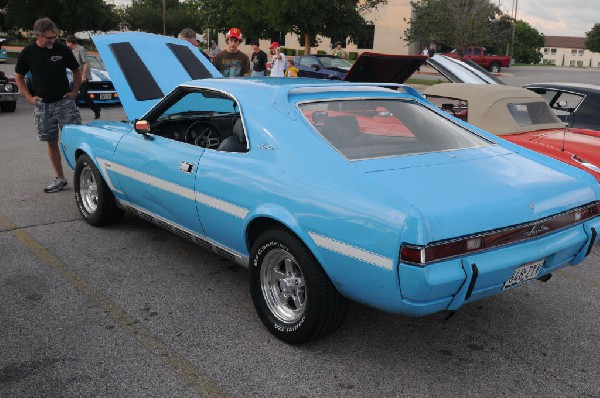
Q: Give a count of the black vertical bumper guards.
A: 2